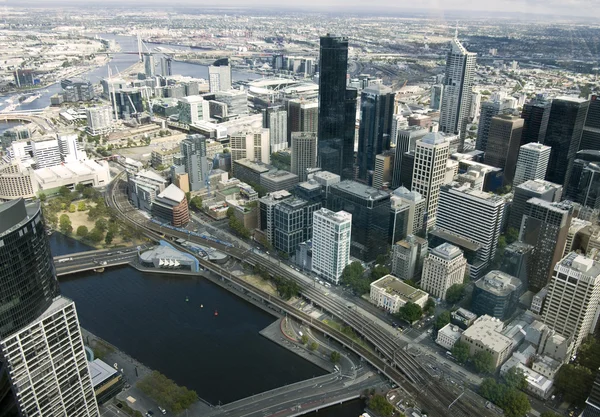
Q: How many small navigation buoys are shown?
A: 3